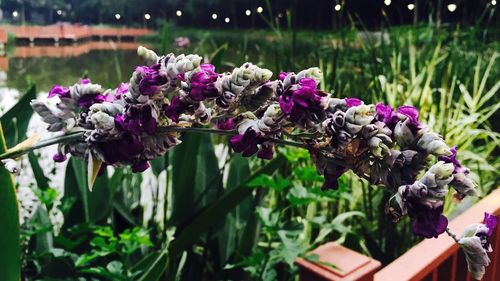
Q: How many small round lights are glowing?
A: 14